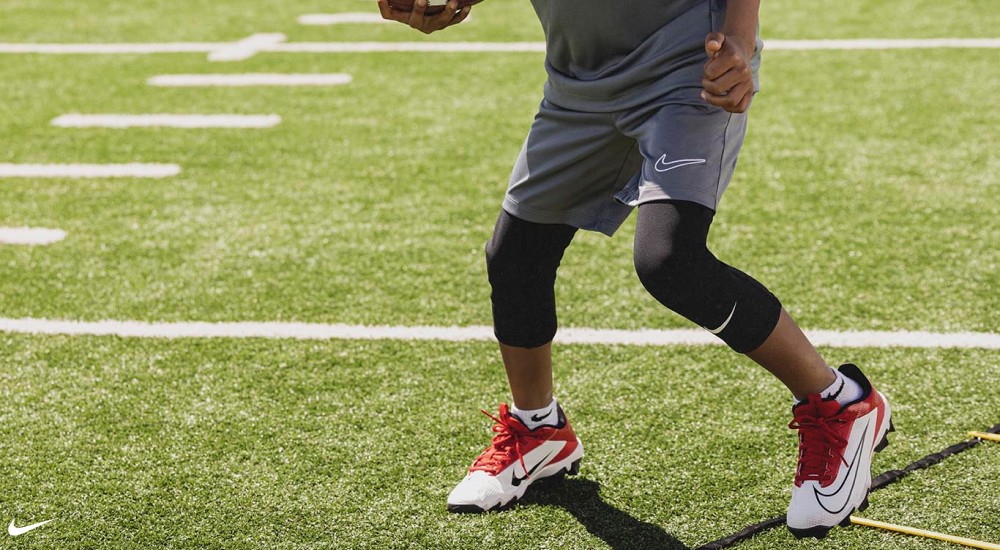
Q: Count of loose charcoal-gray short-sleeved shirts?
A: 1